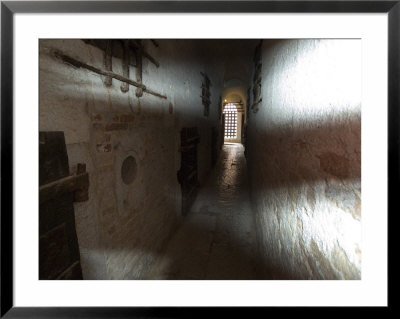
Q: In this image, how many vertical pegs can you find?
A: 3